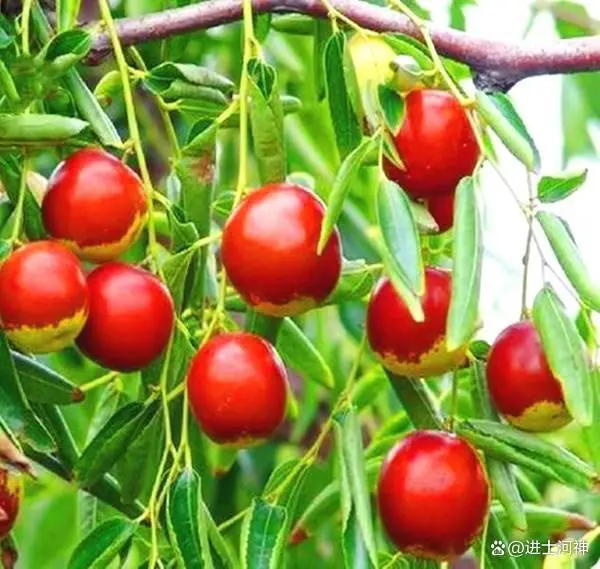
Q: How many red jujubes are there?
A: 11